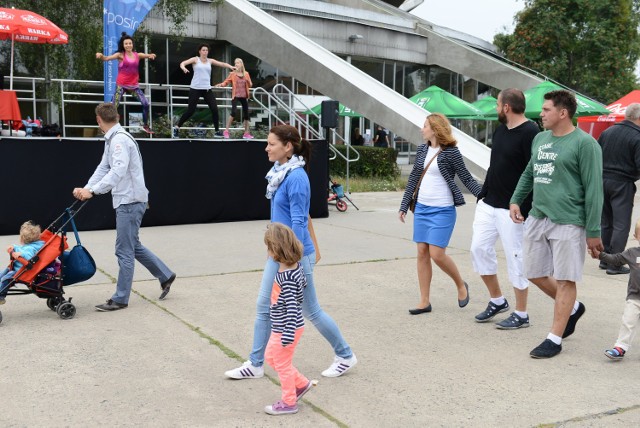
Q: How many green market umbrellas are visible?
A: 4